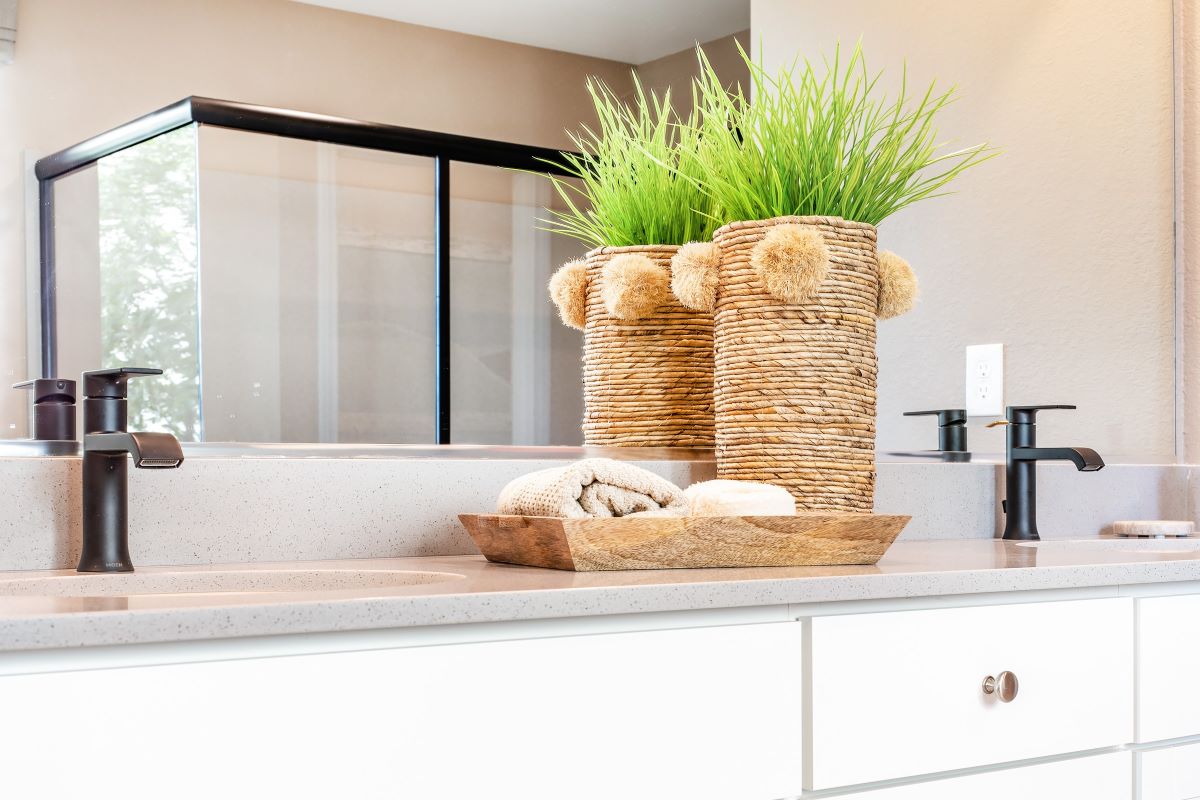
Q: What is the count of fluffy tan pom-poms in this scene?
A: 5